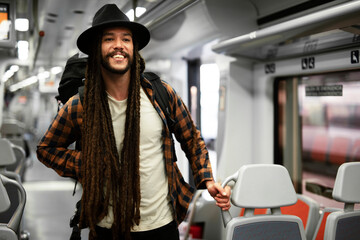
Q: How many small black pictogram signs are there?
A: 5